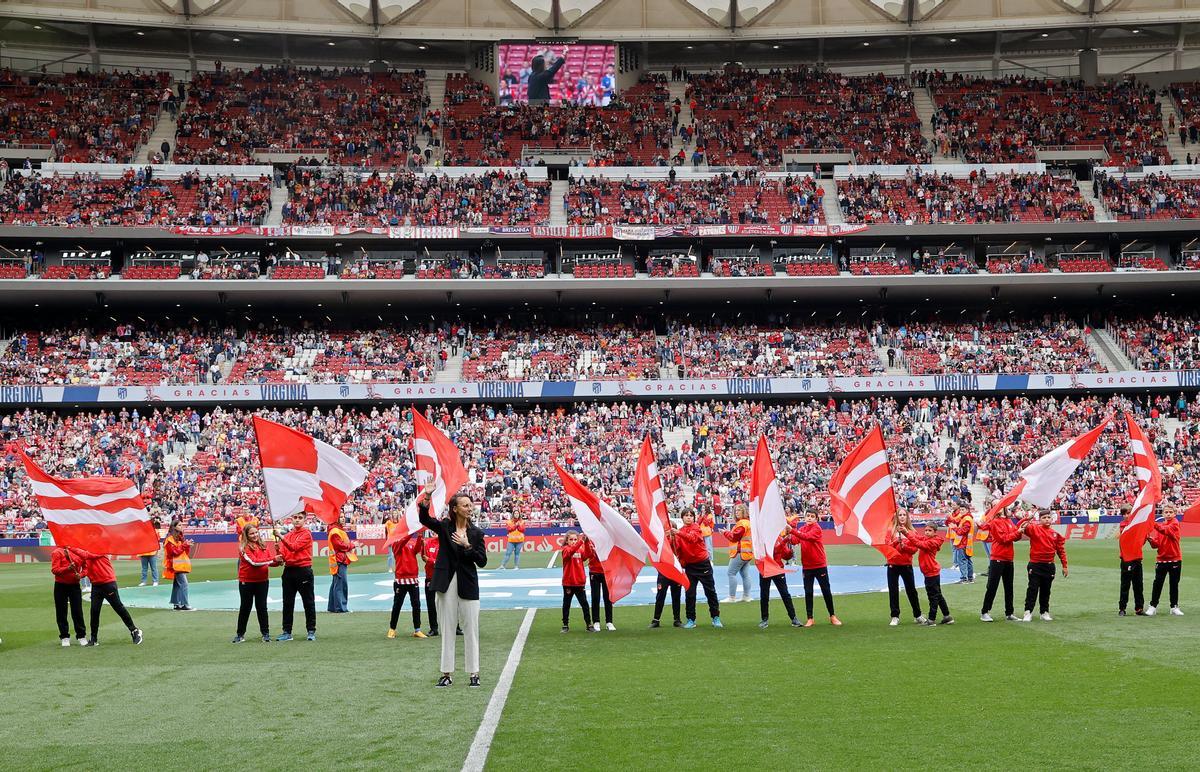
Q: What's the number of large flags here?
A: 9